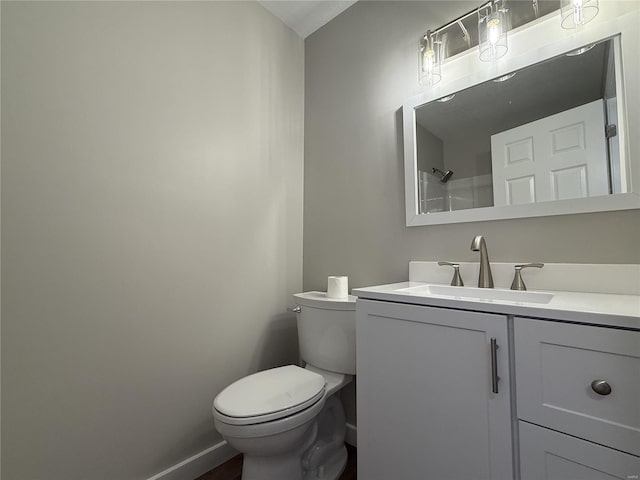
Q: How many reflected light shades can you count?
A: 3